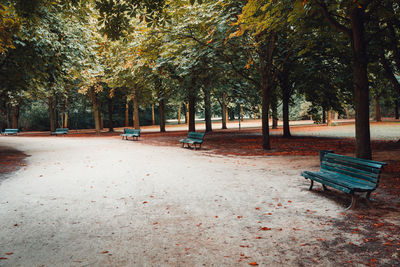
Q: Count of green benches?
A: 5